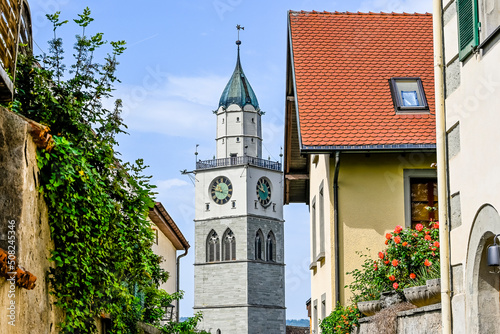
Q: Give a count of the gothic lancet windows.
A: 4